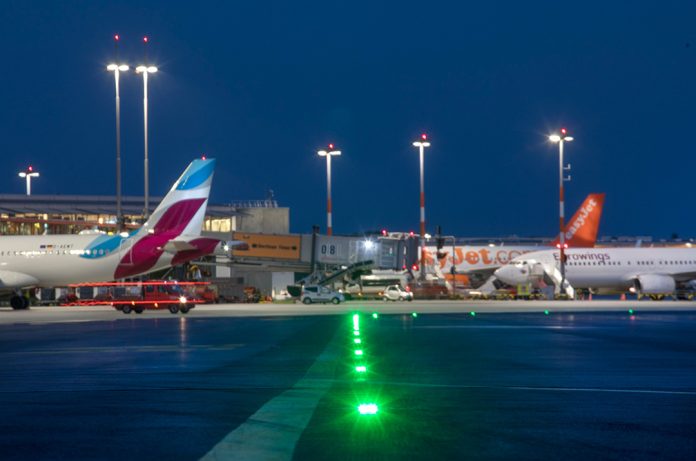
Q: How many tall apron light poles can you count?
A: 6